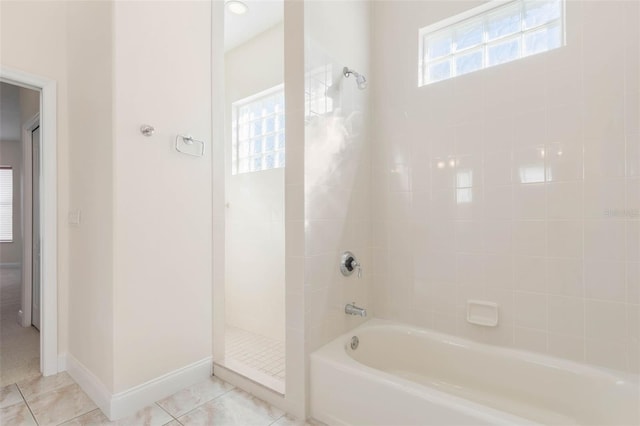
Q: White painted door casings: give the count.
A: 2